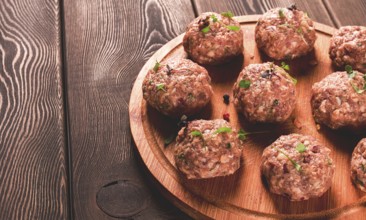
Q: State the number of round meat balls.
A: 9